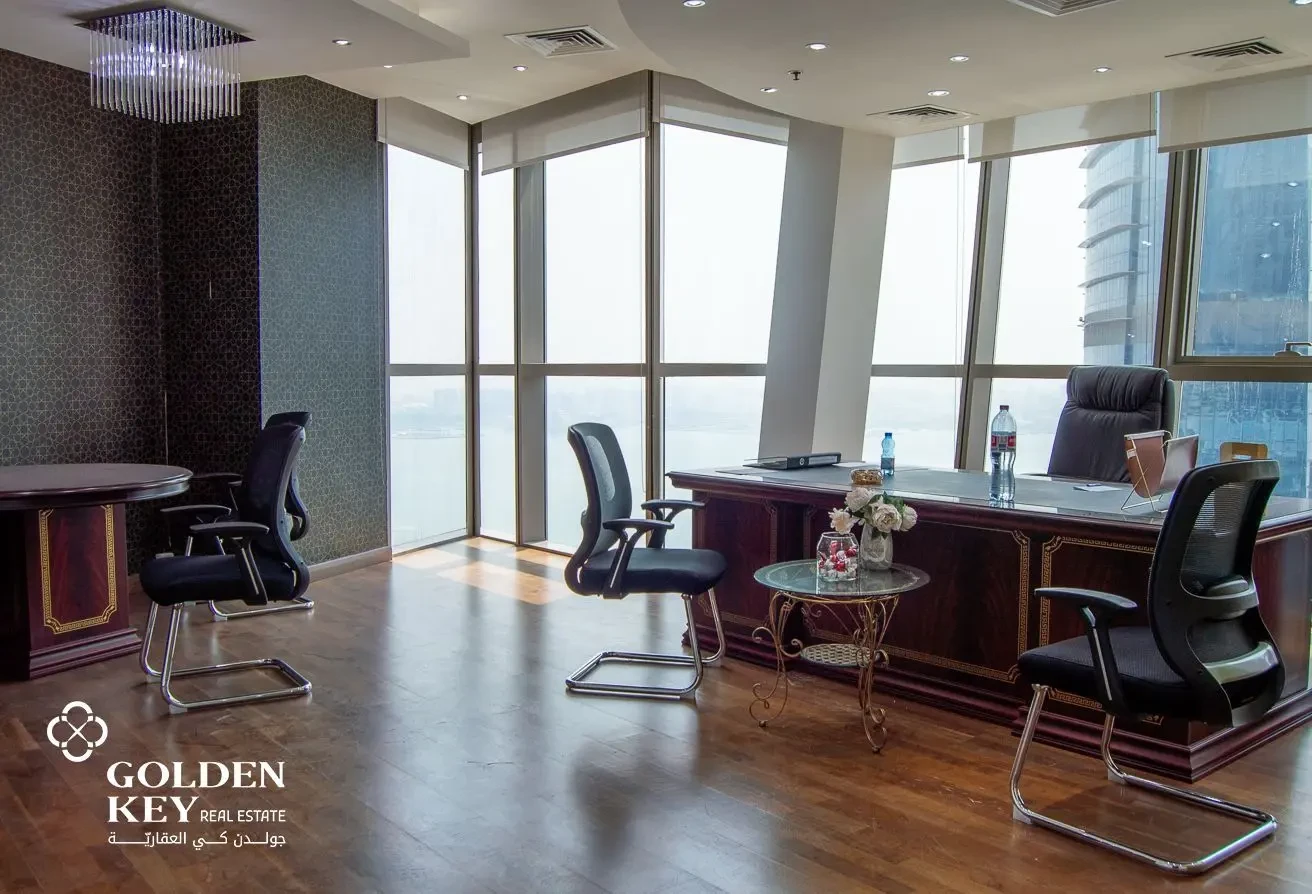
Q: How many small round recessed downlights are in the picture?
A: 11